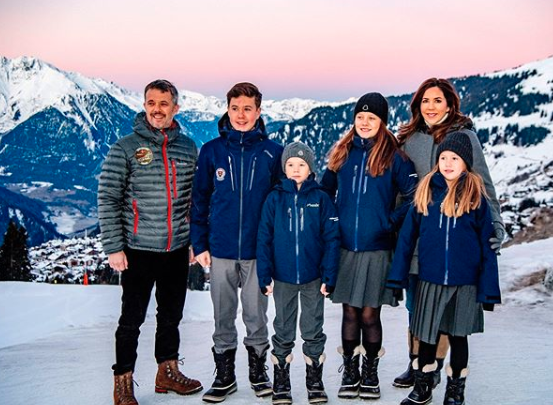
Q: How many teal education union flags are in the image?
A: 0